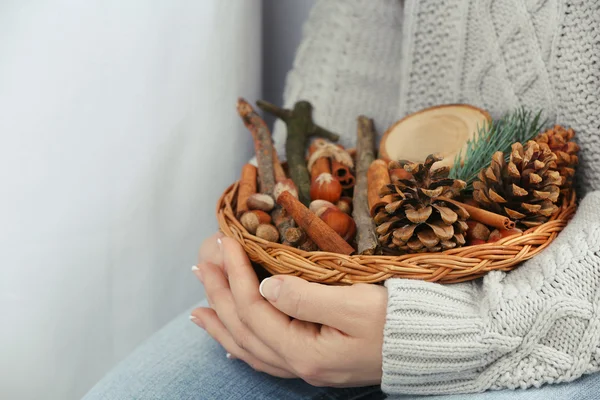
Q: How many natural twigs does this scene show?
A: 3